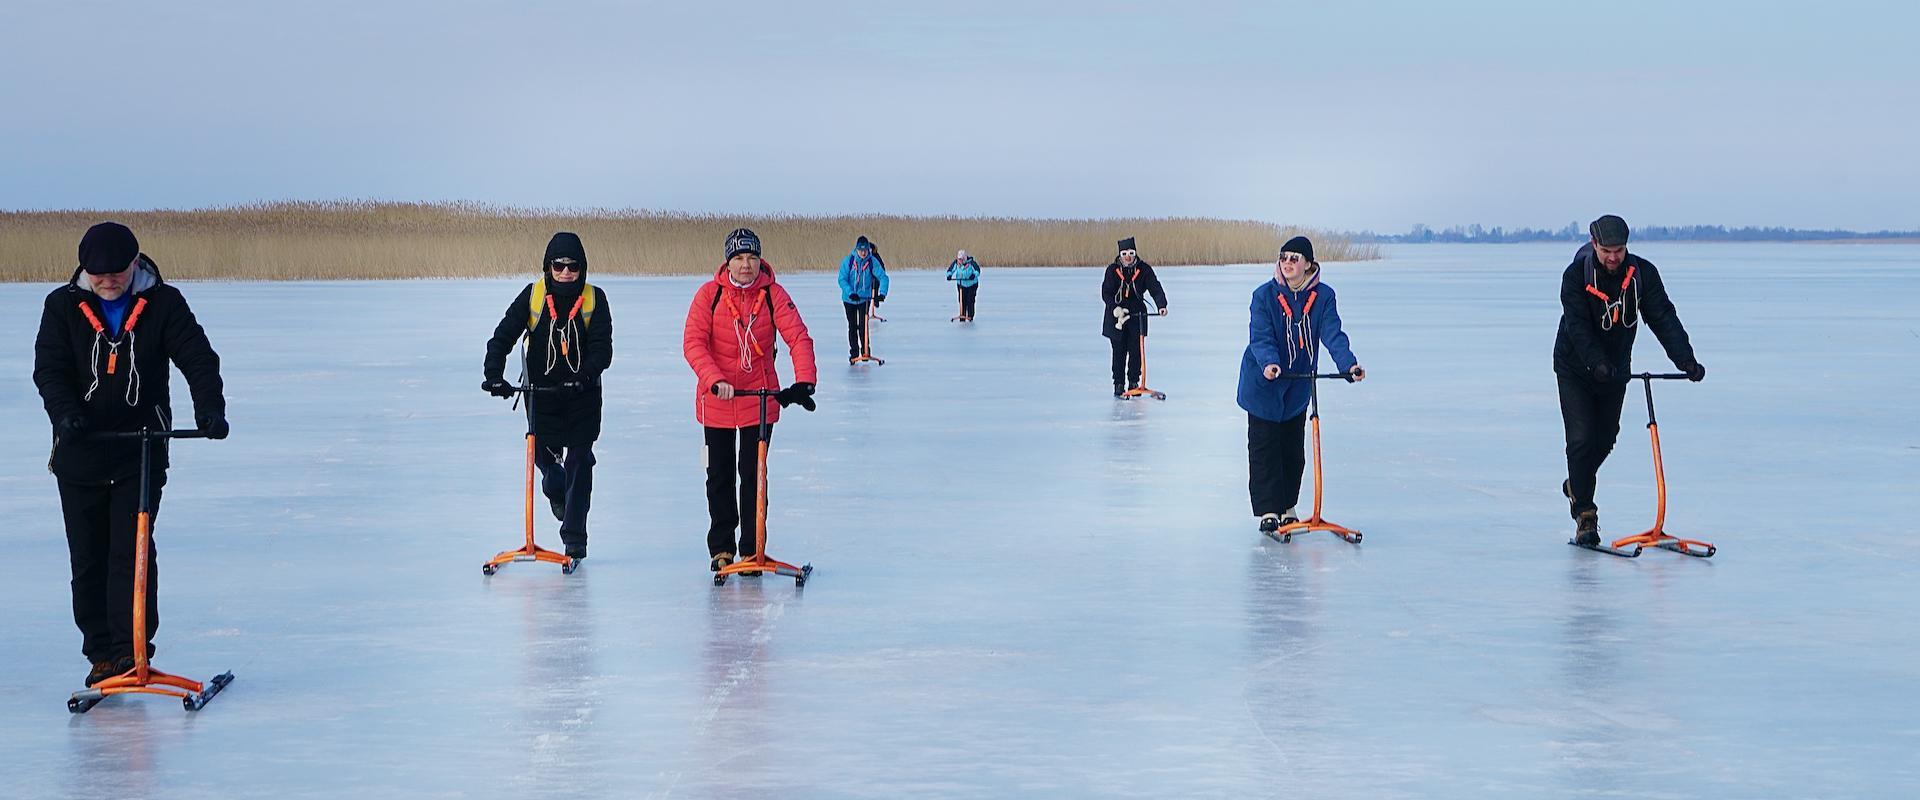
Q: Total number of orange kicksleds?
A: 9